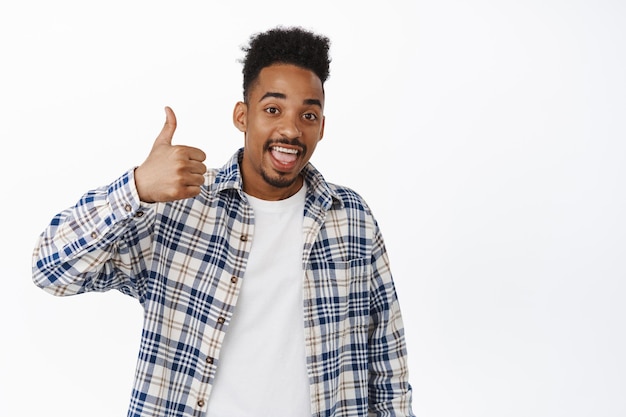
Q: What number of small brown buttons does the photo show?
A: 8